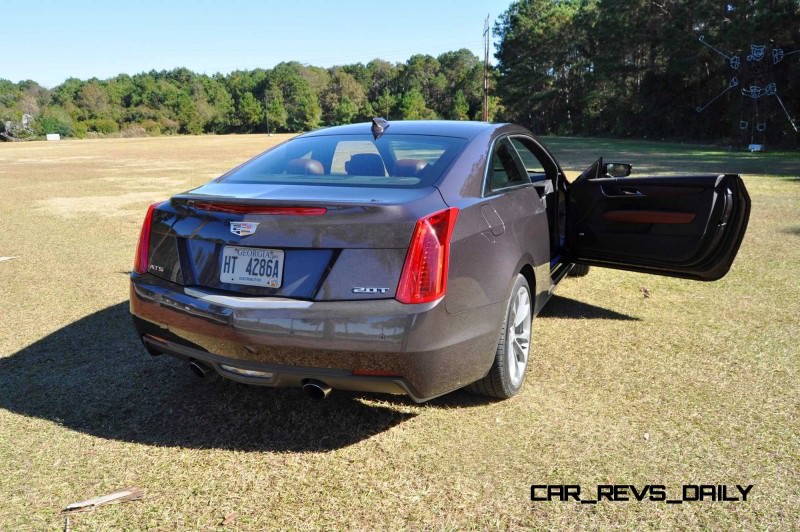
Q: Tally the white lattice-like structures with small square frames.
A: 1